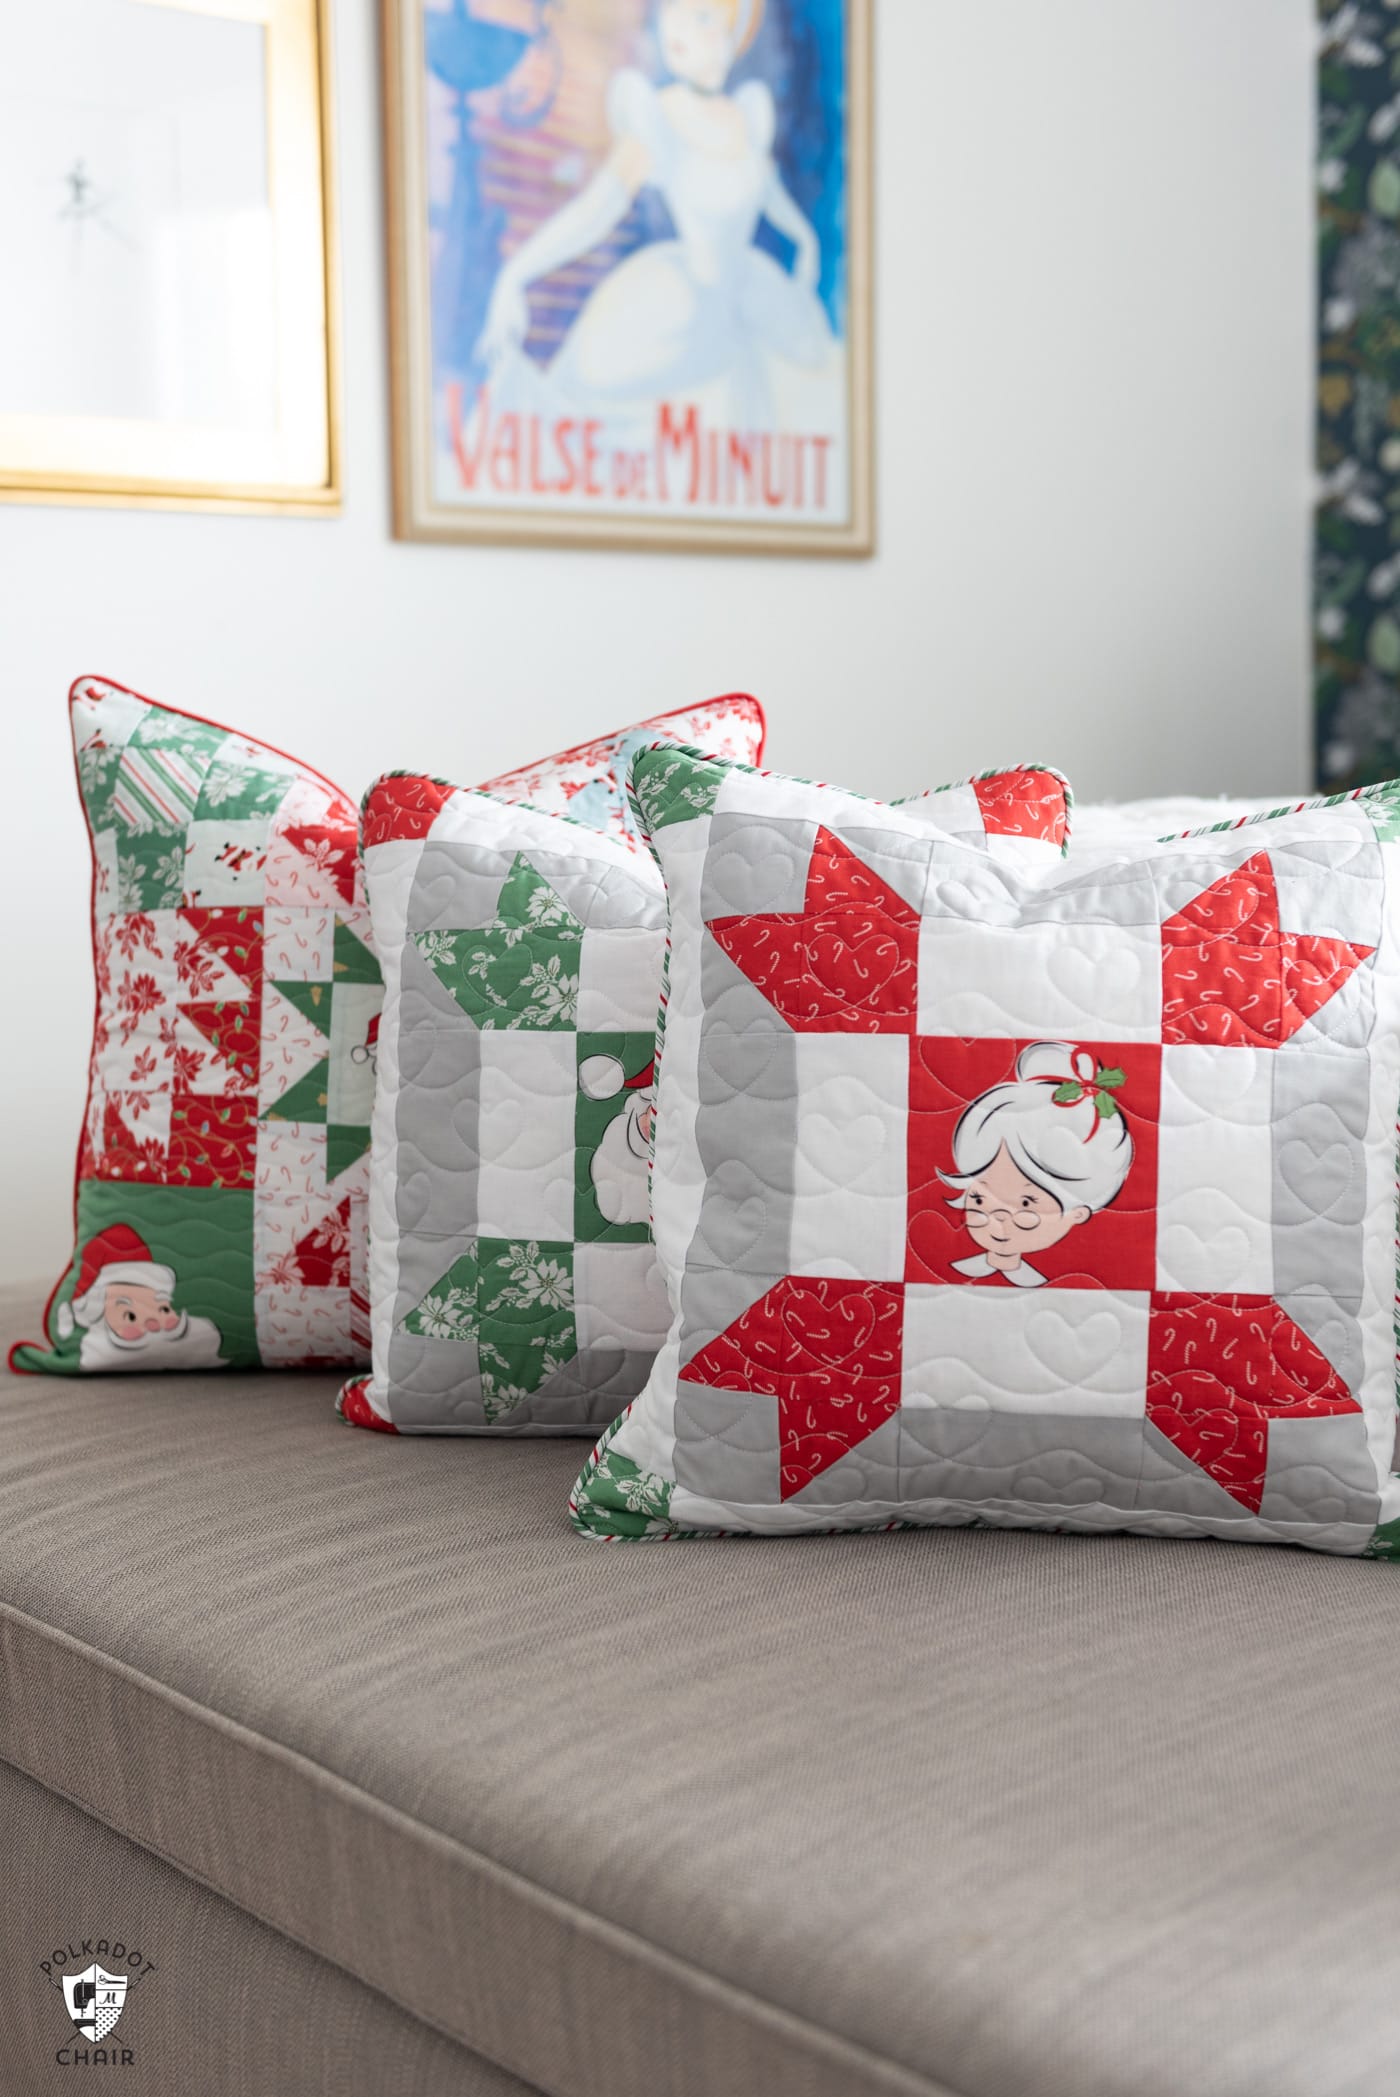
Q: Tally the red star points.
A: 8